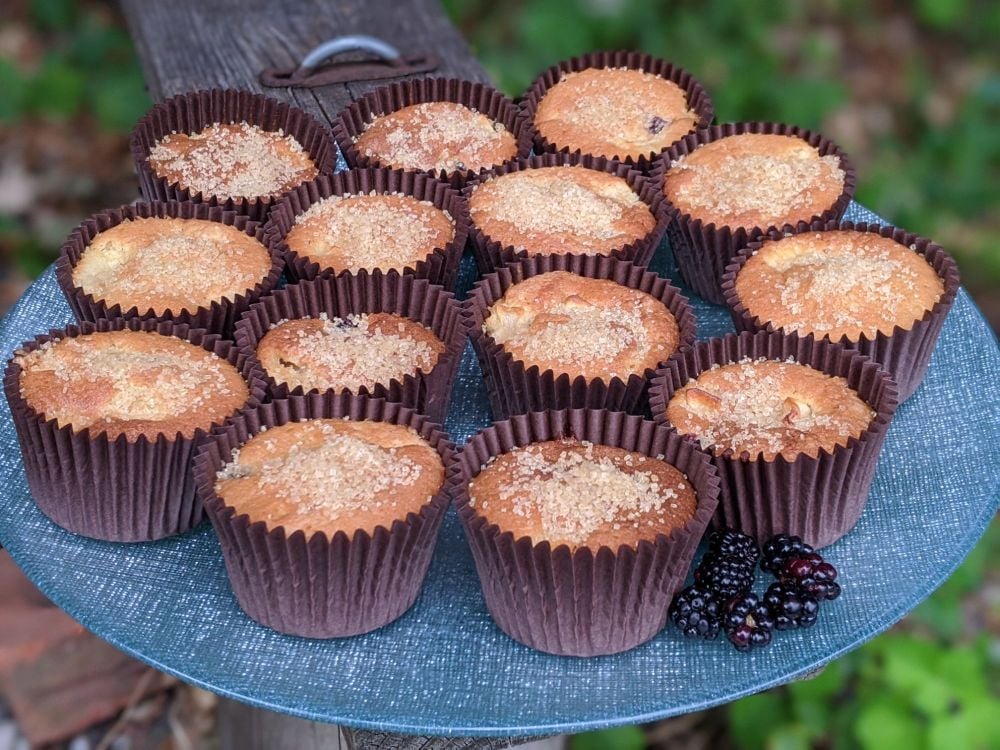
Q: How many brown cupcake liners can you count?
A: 14